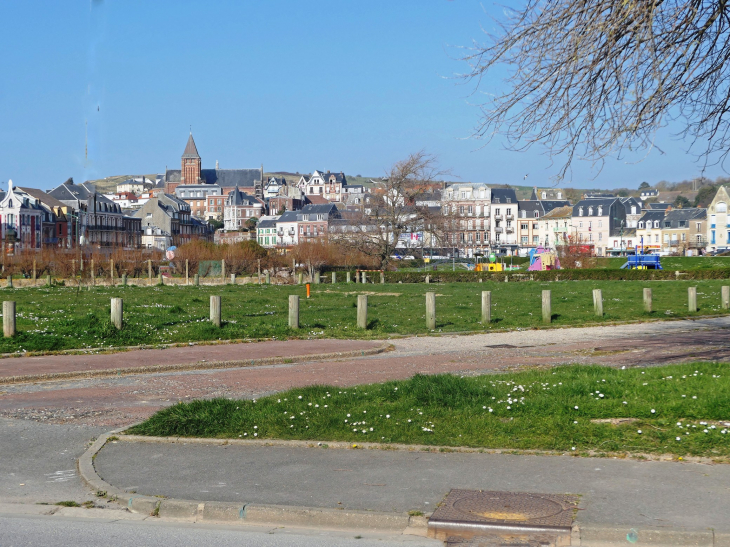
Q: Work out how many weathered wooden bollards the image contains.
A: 12